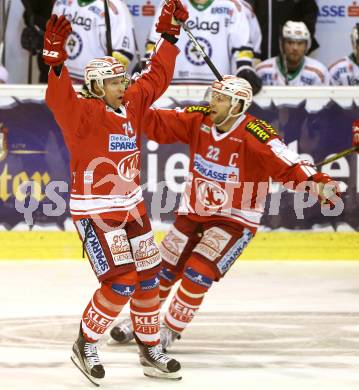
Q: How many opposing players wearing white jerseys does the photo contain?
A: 4